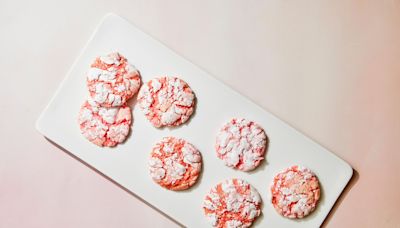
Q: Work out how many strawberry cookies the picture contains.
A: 7